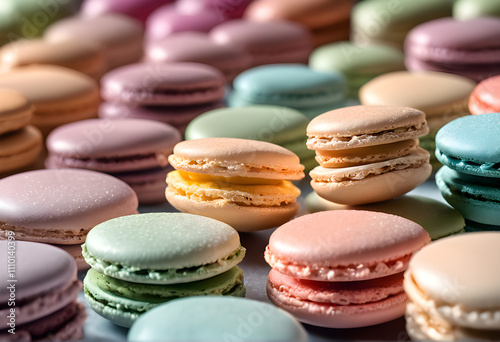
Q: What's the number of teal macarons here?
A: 3